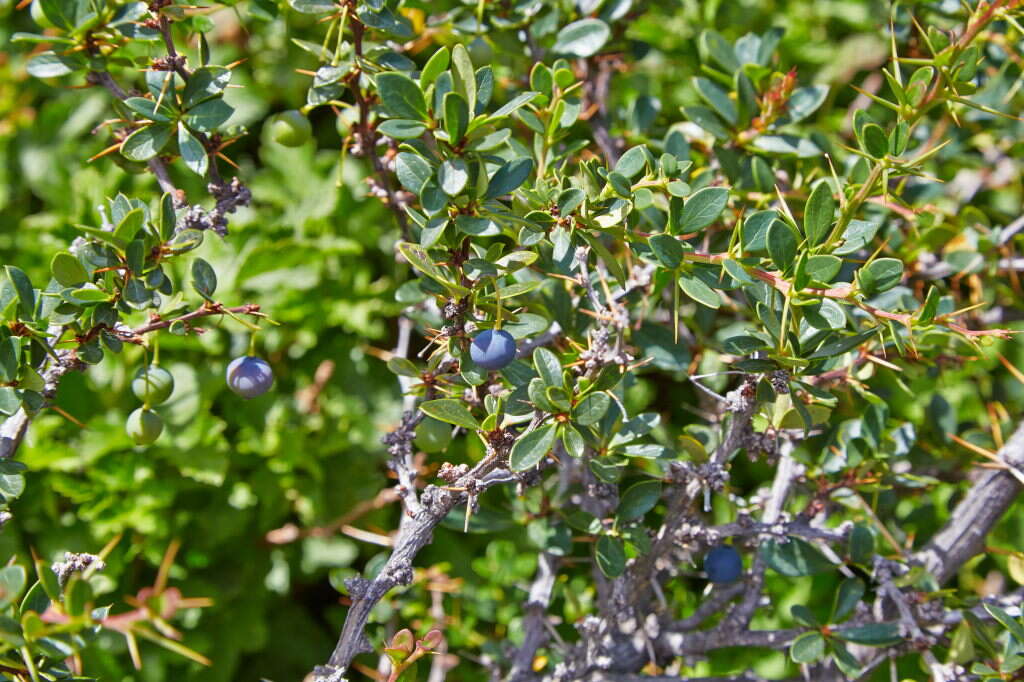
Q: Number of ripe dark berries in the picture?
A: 3